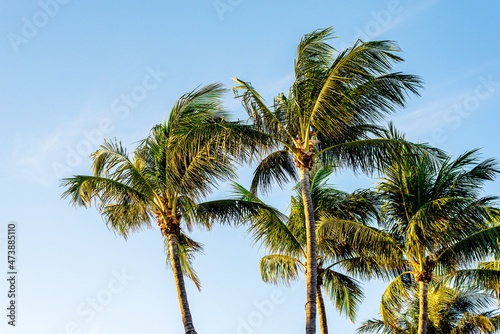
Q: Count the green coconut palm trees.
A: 5